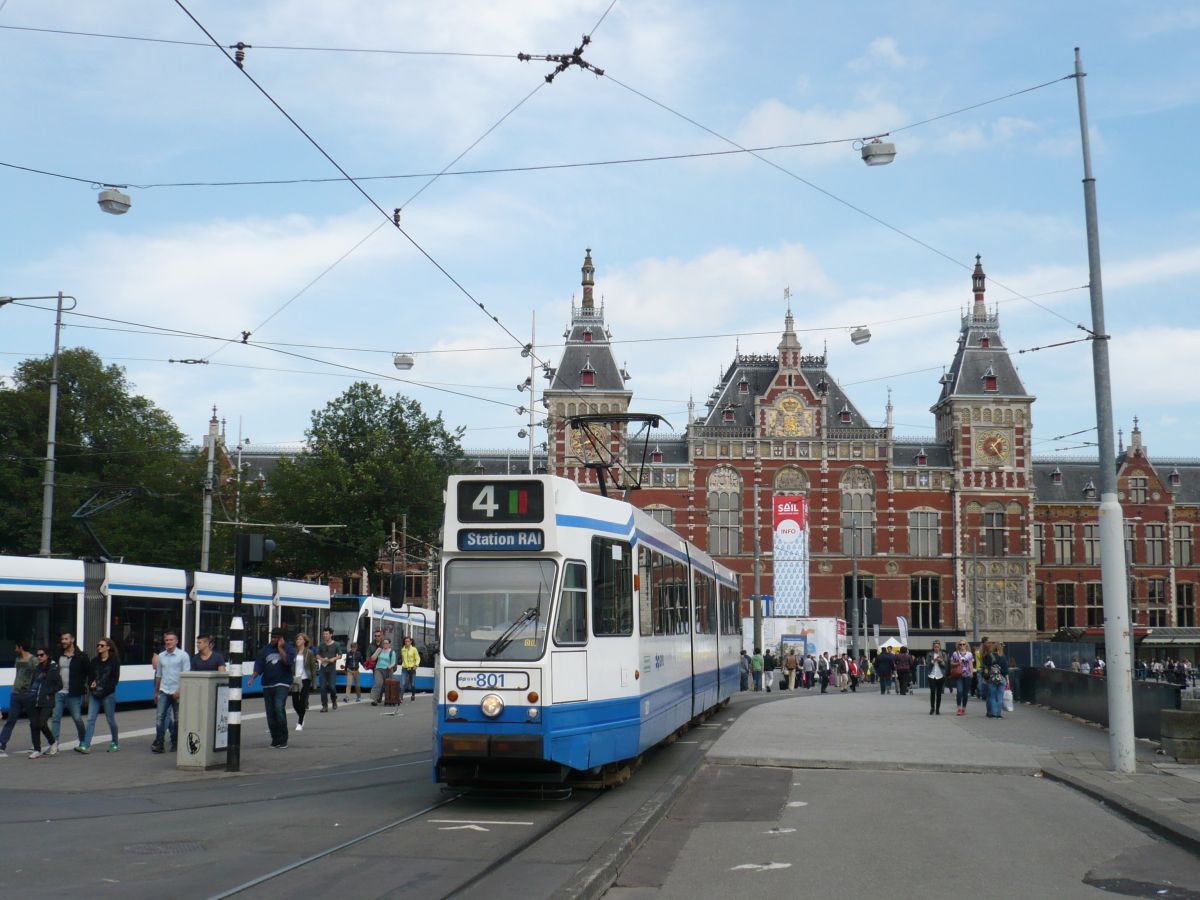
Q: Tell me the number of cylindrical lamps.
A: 4